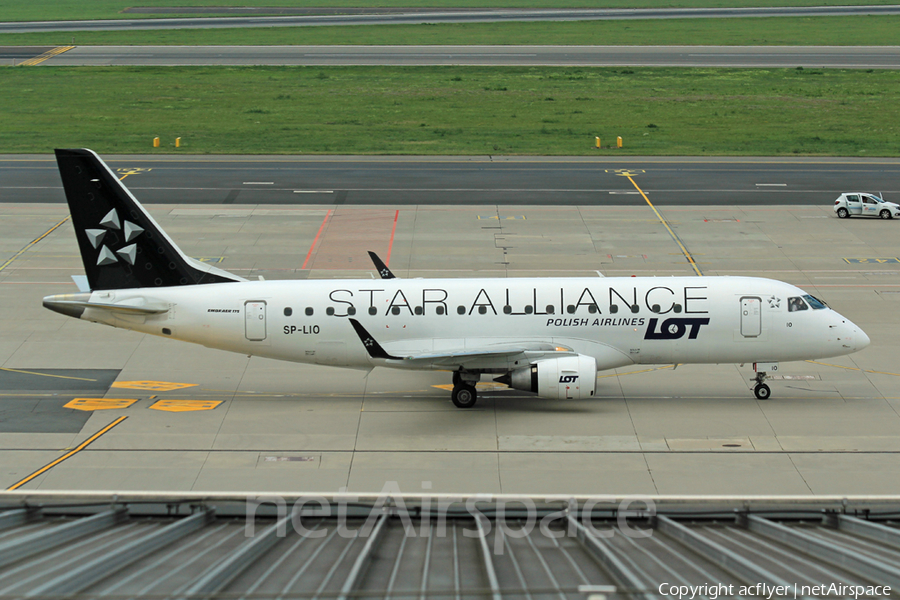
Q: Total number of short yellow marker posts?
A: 4